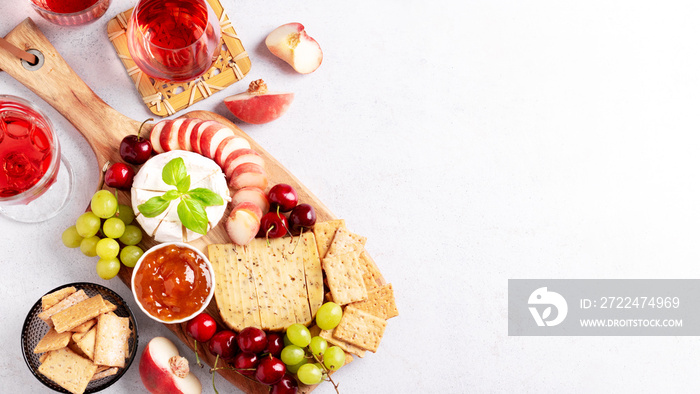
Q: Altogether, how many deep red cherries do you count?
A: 12